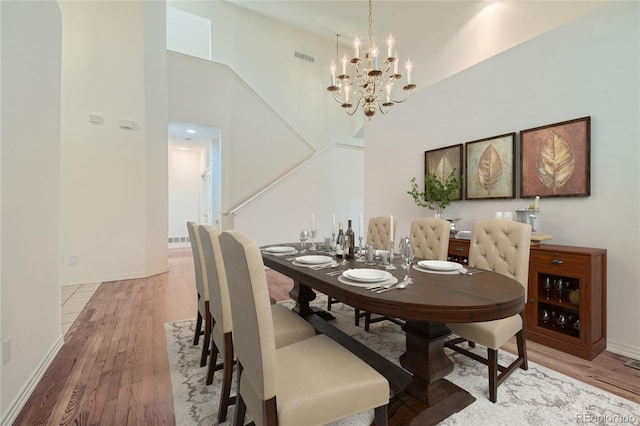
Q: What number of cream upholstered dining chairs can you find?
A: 6